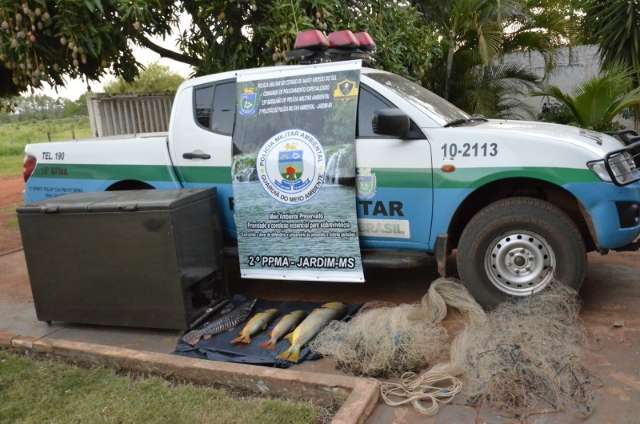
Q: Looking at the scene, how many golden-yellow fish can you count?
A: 3